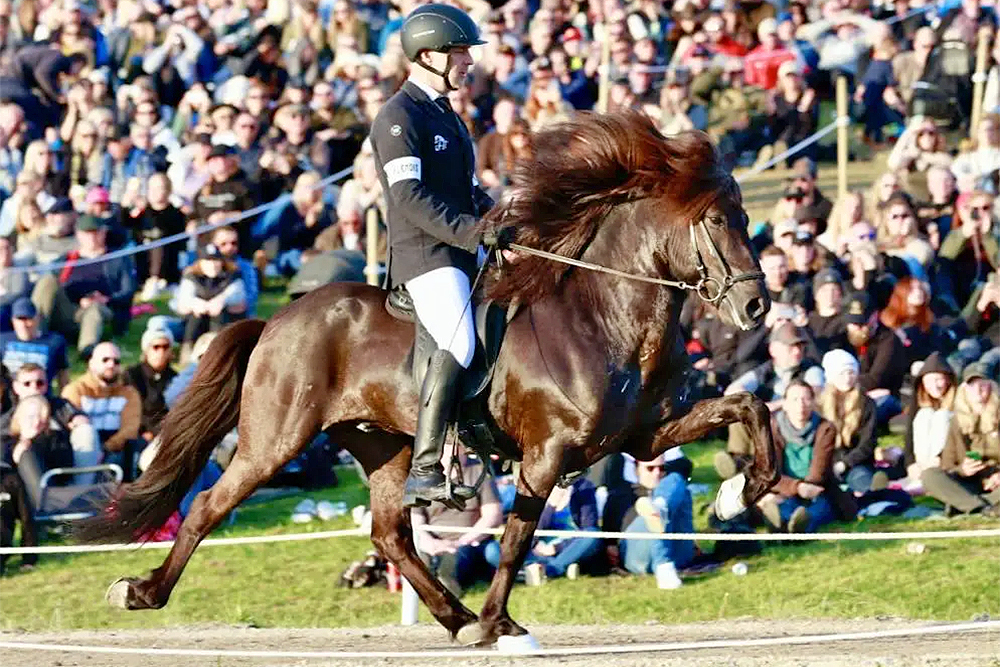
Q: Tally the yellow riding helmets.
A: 0